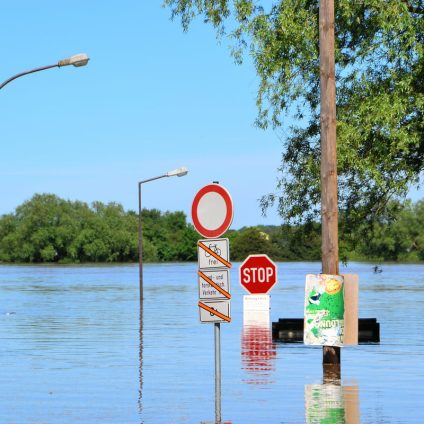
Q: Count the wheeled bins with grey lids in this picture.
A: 0